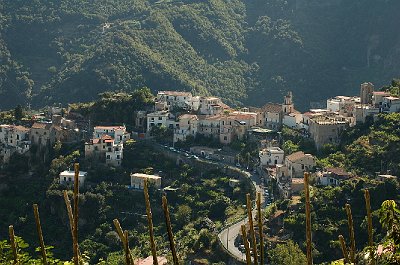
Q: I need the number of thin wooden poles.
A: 15